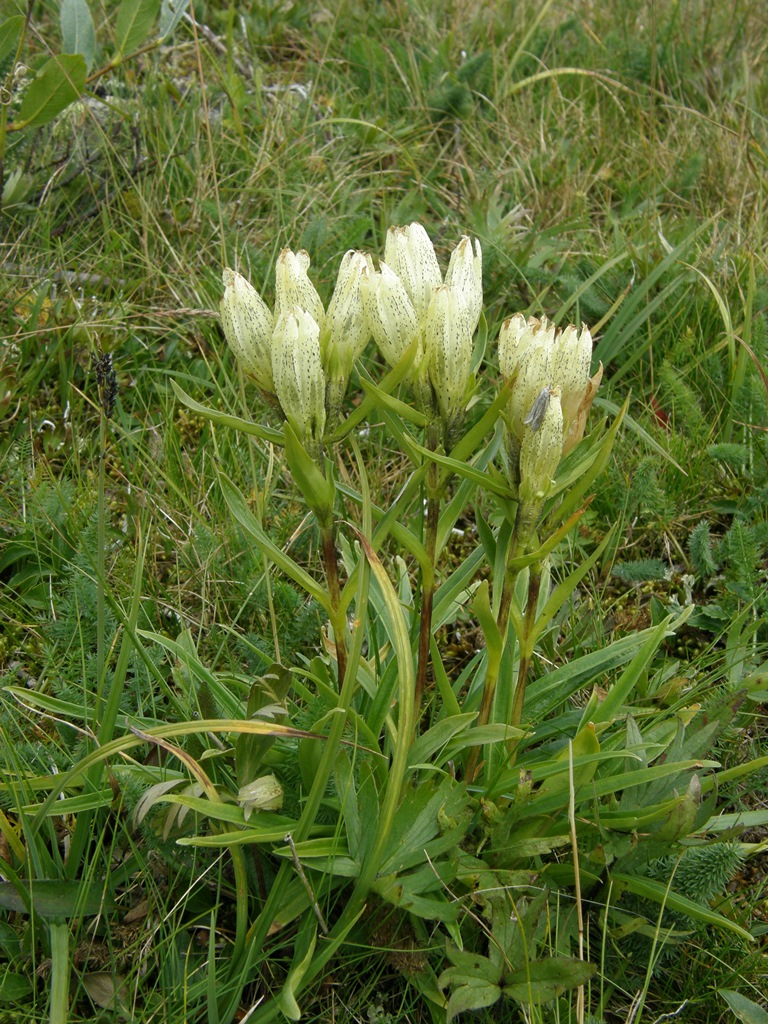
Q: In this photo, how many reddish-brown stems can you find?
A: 4